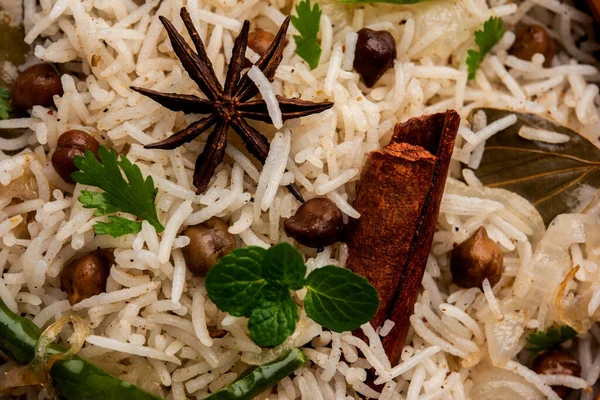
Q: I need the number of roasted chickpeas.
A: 10